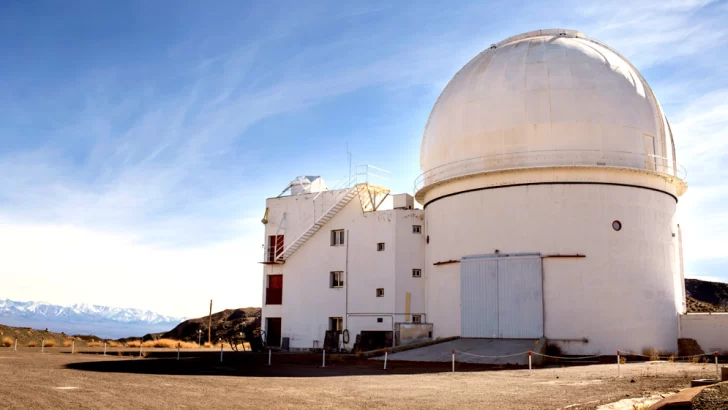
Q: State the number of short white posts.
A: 14